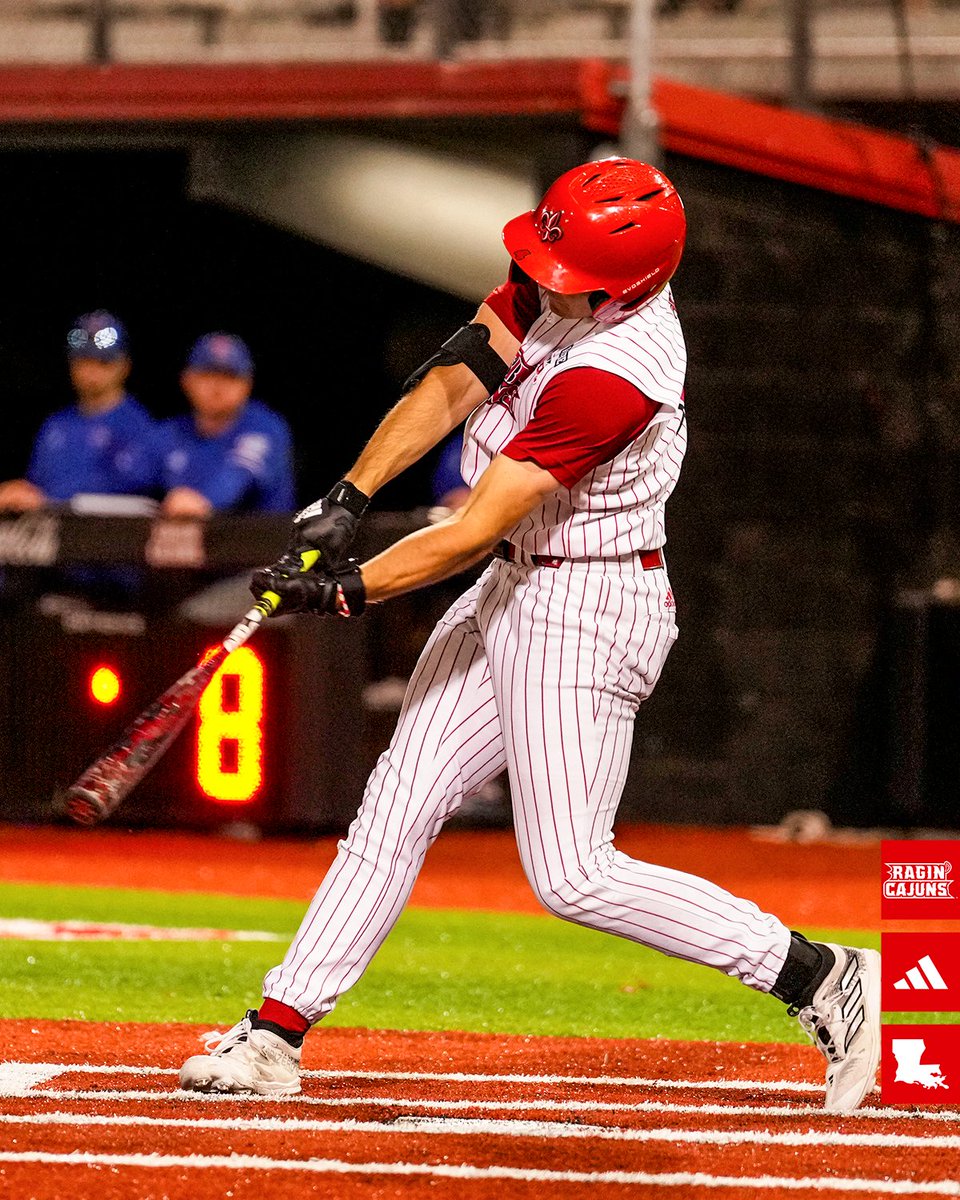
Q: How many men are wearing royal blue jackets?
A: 2